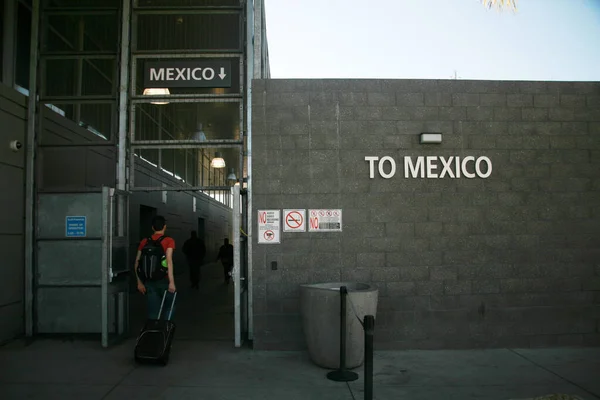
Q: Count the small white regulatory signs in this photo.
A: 3